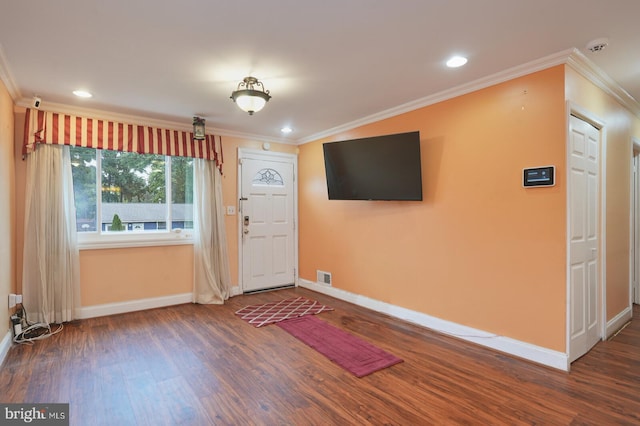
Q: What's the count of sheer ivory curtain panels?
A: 2